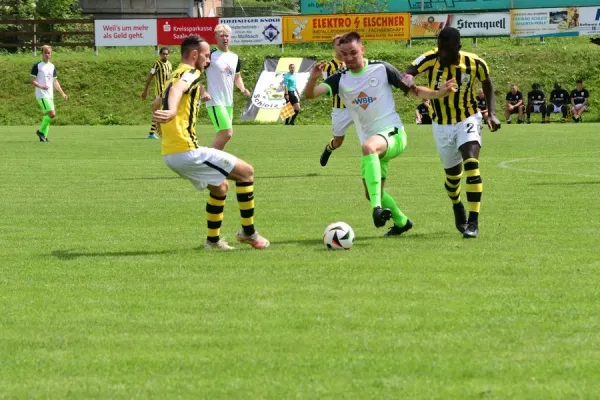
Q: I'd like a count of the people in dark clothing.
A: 6